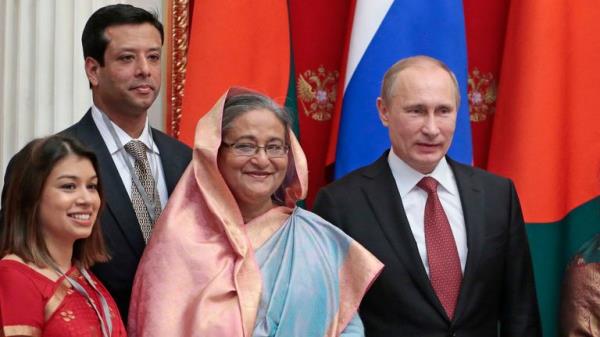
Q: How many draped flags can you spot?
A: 3